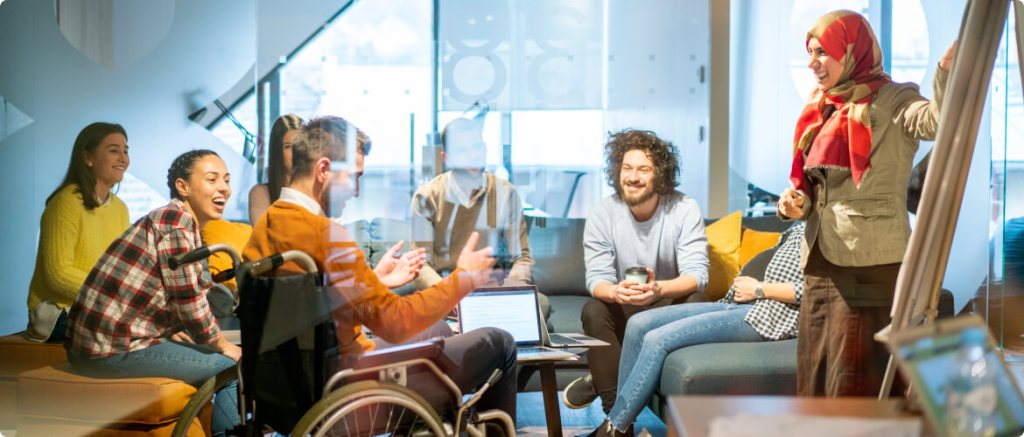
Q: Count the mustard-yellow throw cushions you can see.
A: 3